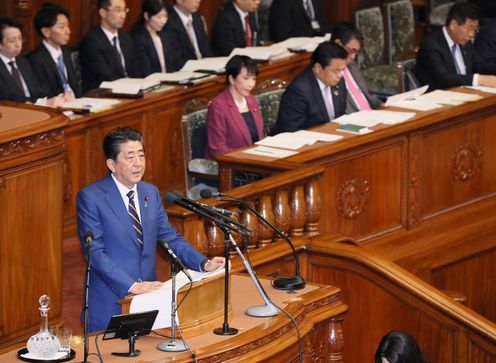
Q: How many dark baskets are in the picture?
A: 0